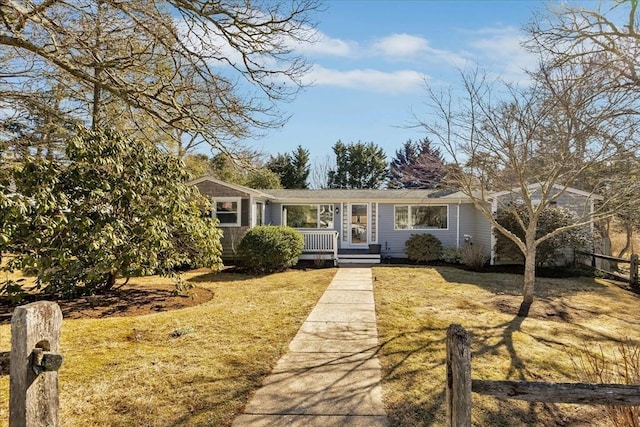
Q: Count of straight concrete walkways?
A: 1